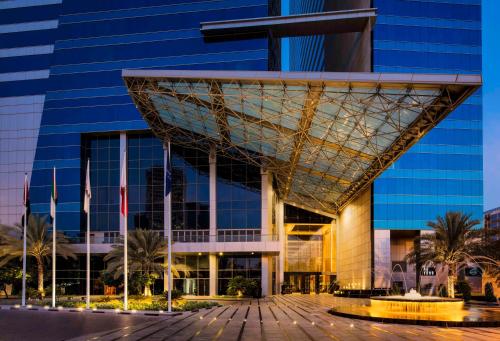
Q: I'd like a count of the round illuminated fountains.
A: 1